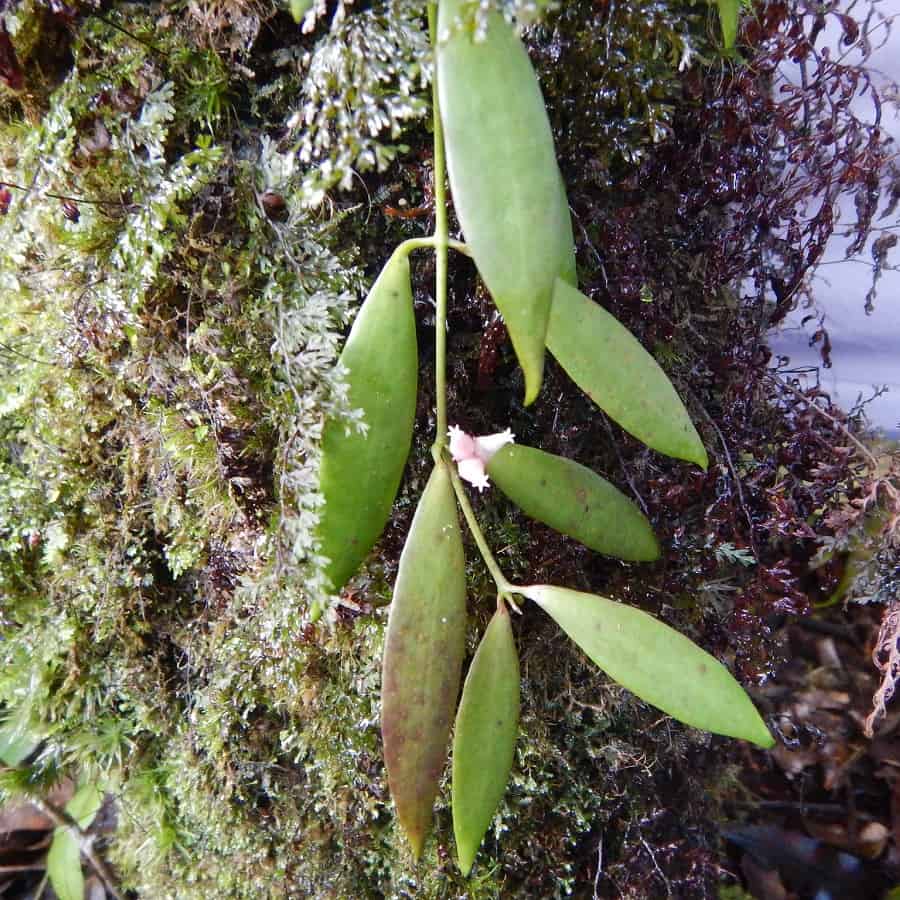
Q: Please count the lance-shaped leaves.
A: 7